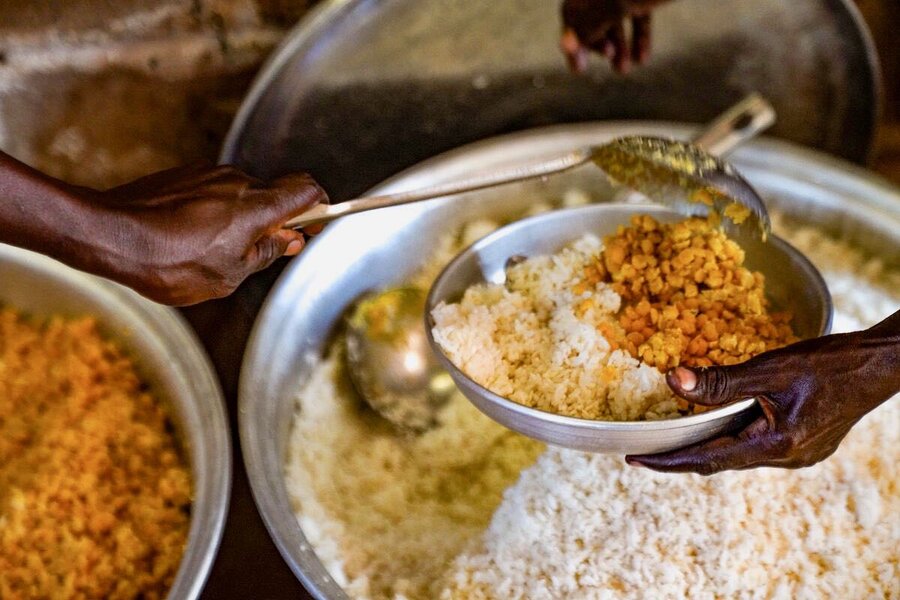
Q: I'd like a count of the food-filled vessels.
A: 3